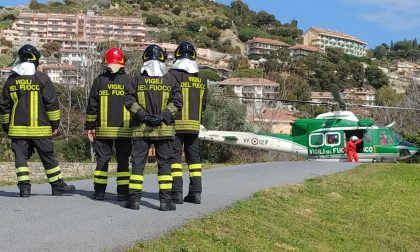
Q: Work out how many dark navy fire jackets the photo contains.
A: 4